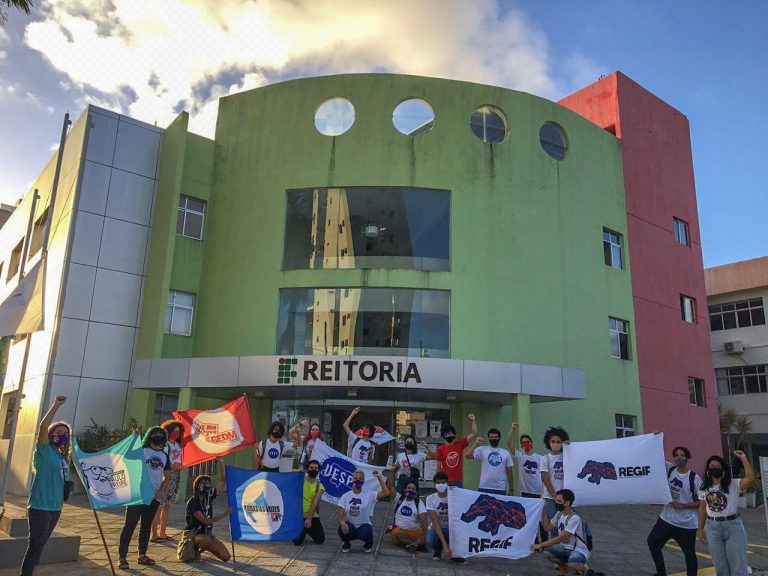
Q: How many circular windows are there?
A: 4